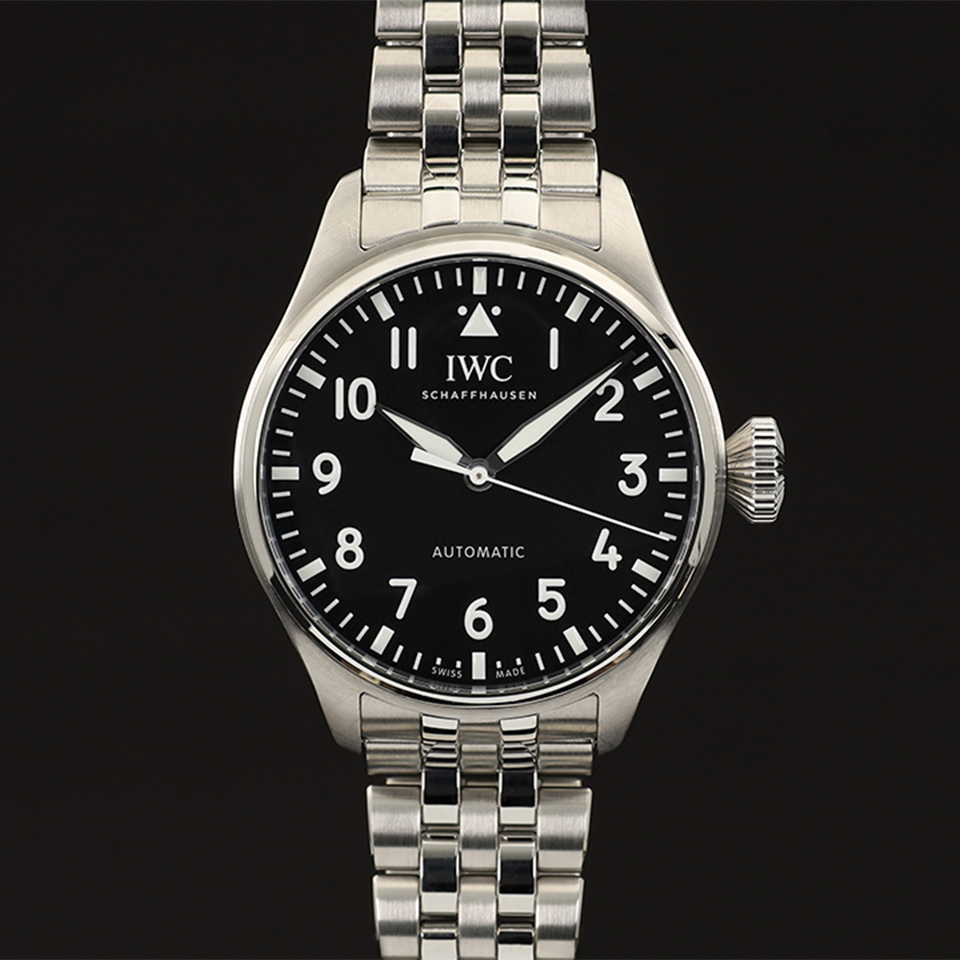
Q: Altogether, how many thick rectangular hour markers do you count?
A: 12